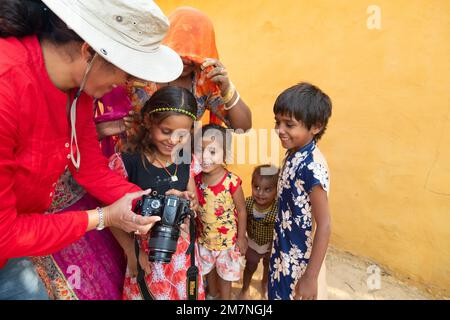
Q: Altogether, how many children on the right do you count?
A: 4